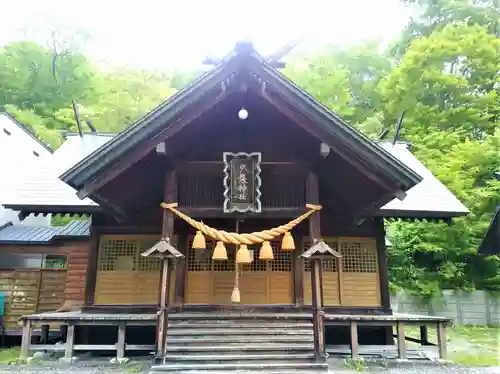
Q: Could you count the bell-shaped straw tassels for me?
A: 5